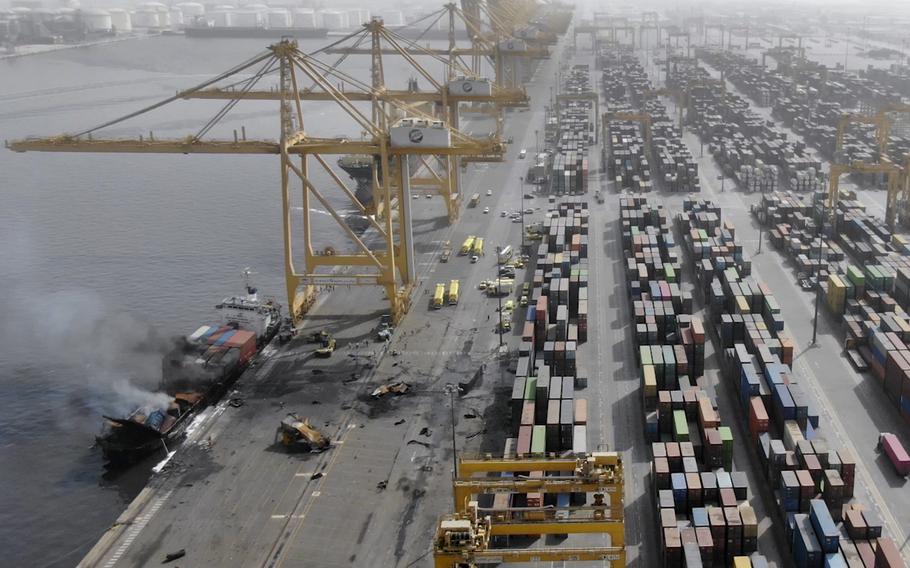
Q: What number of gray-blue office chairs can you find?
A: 0